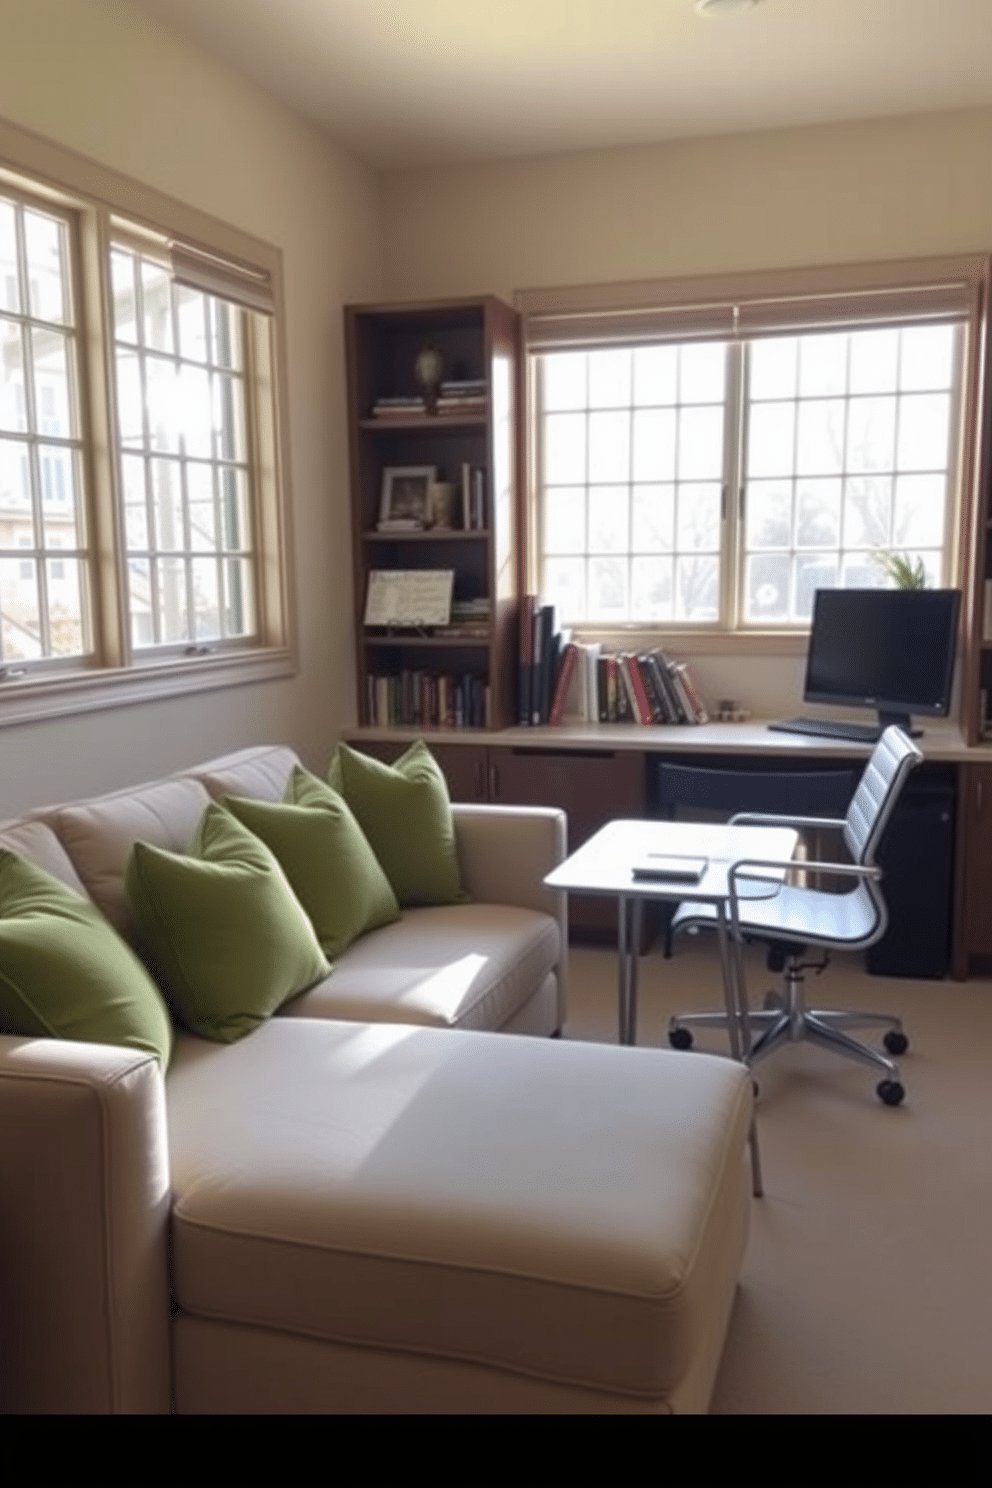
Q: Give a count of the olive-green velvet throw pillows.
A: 4